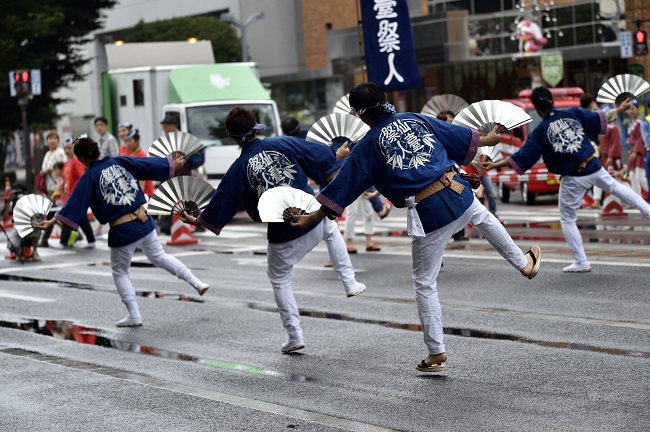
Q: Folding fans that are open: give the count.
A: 10